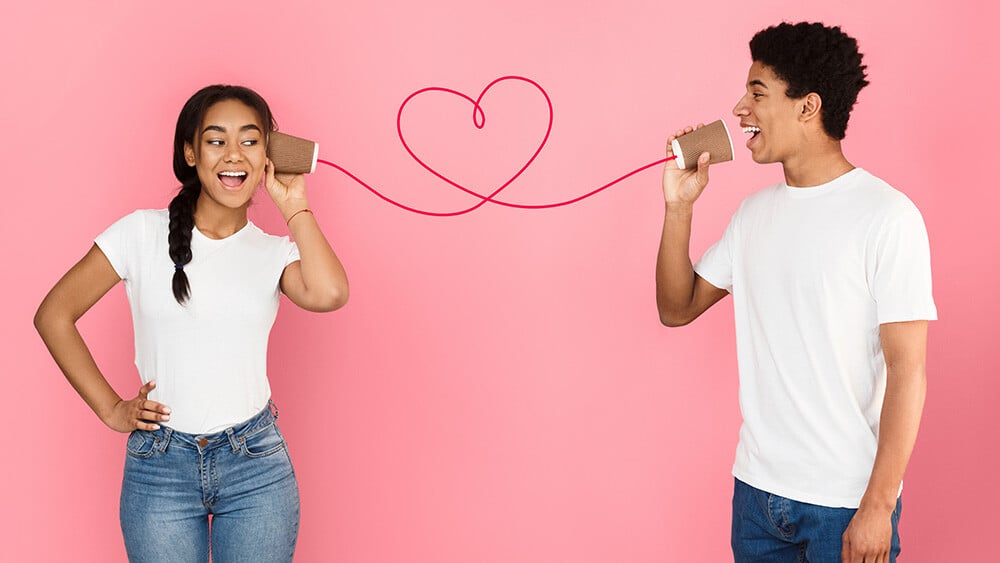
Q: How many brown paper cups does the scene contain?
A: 2